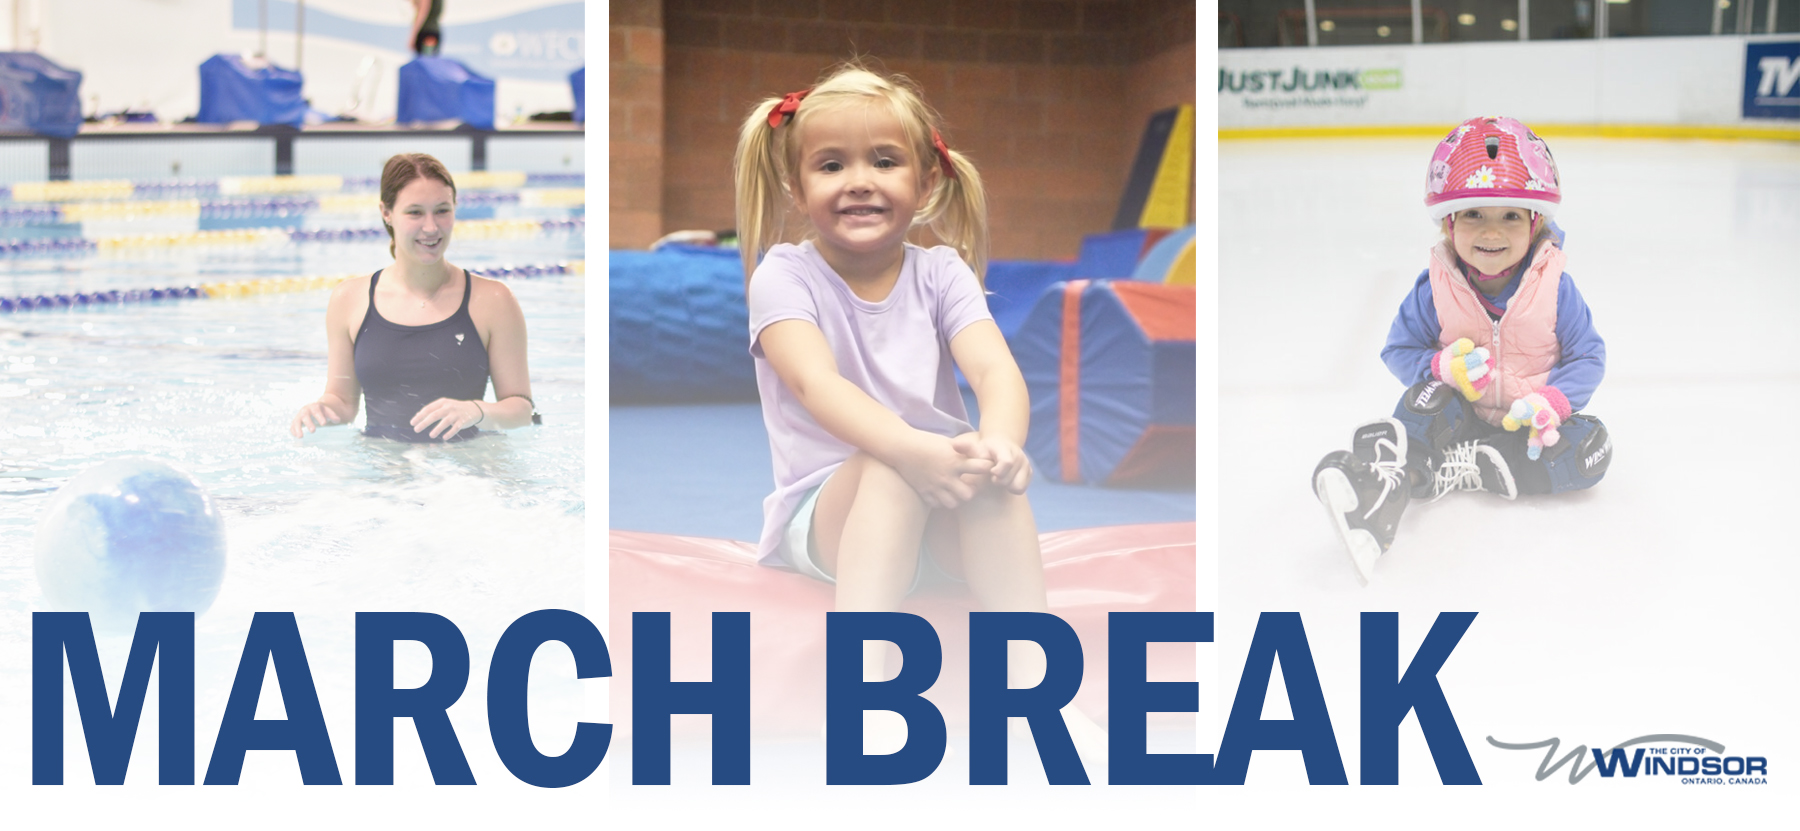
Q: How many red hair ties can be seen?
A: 2